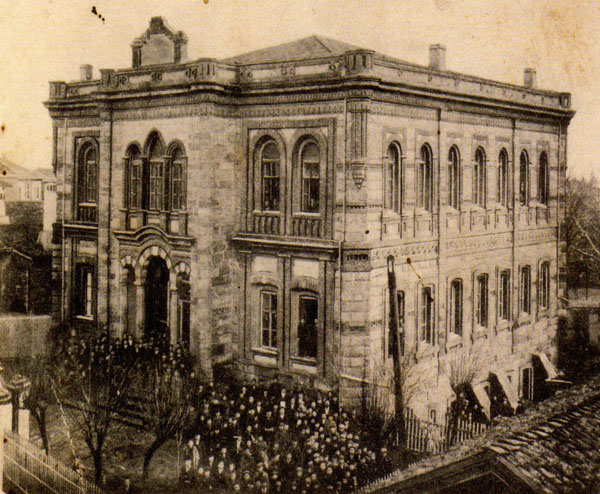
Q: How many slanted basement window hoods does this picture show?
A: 3